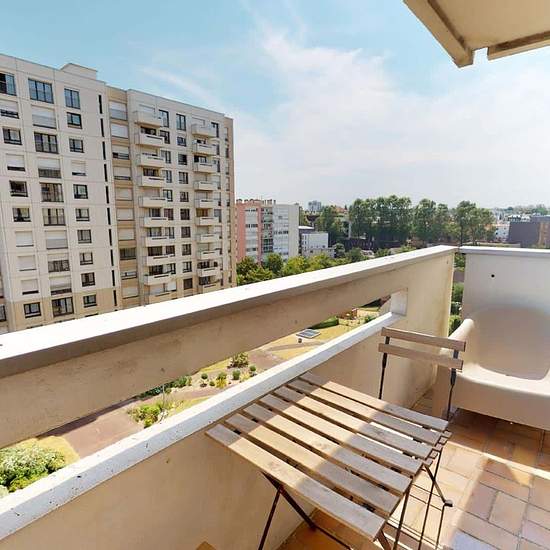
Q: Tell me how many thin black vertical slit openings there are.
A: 10